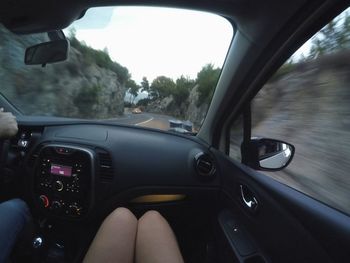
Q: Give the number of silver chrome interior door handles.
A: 1